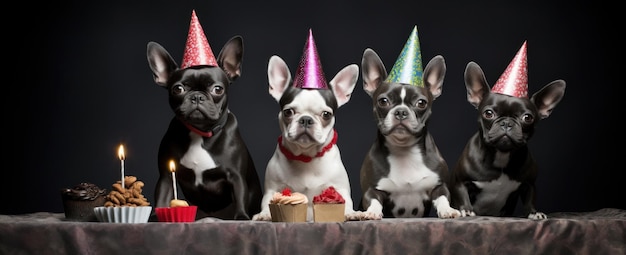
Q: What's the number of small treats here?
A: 5